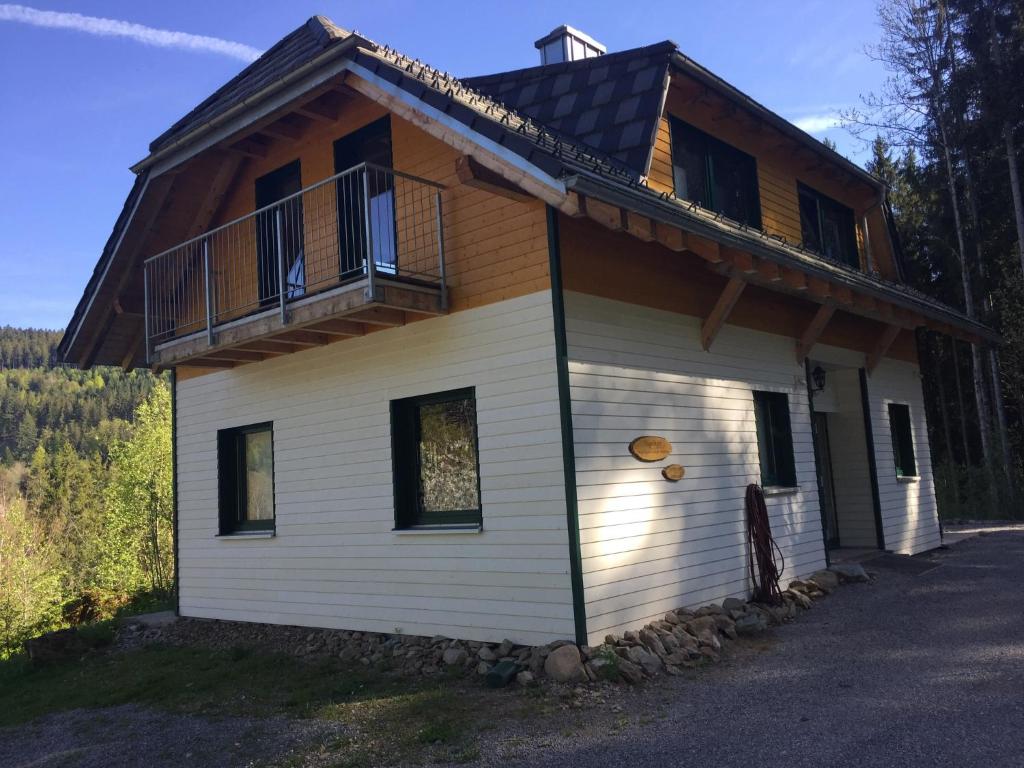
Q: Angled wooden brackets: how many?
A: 3